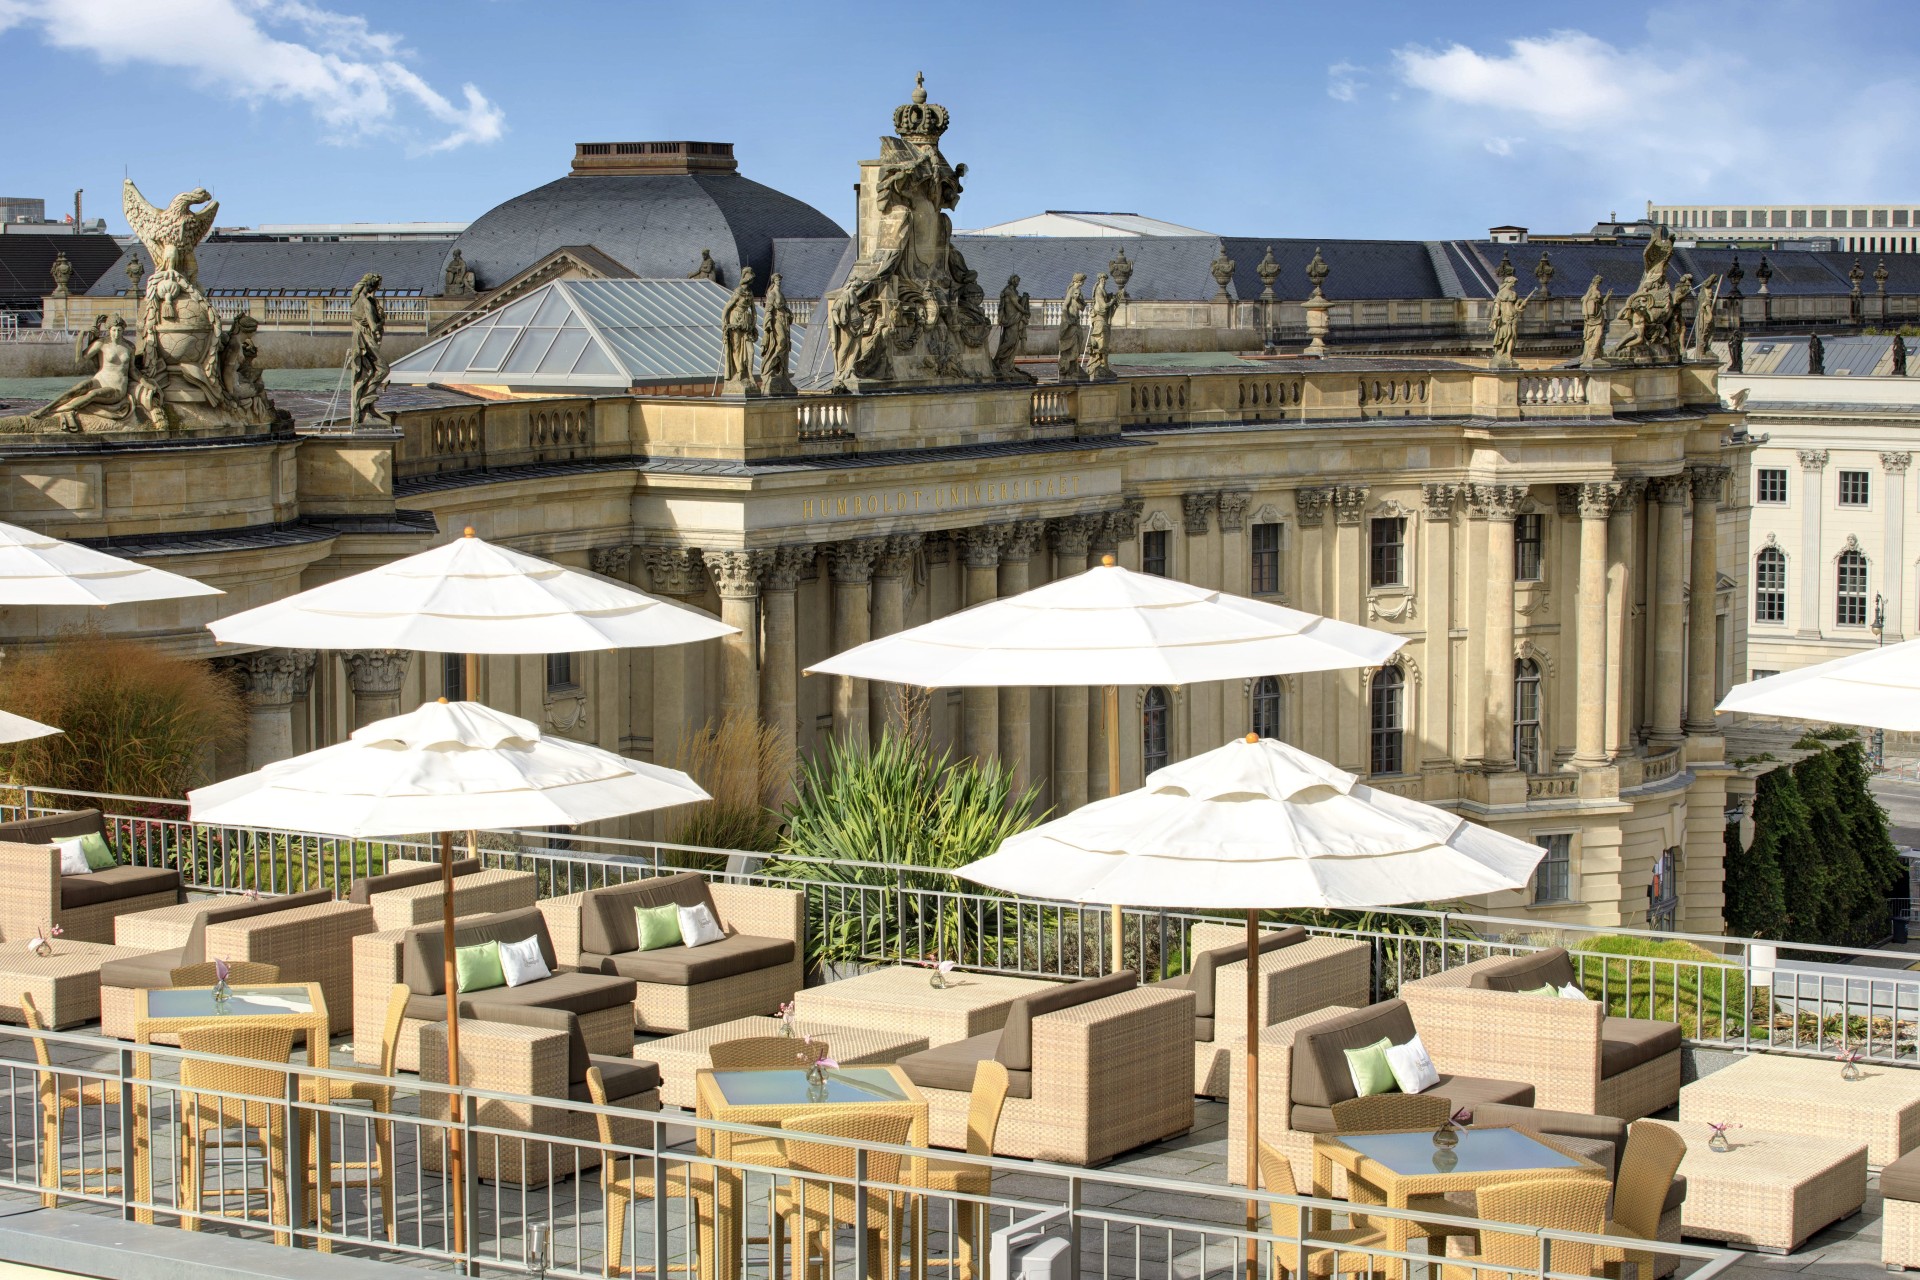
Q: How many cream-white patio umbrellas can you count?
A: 7